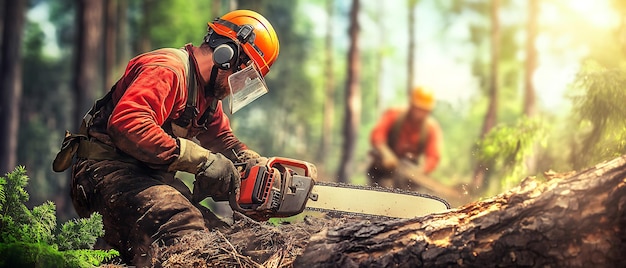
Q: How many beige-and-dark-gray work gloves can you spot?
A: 2